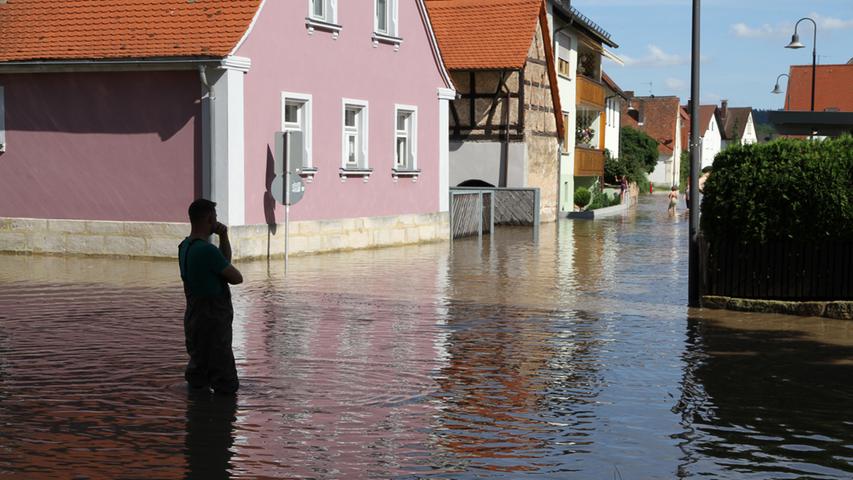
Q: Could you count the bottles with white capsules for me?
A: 0